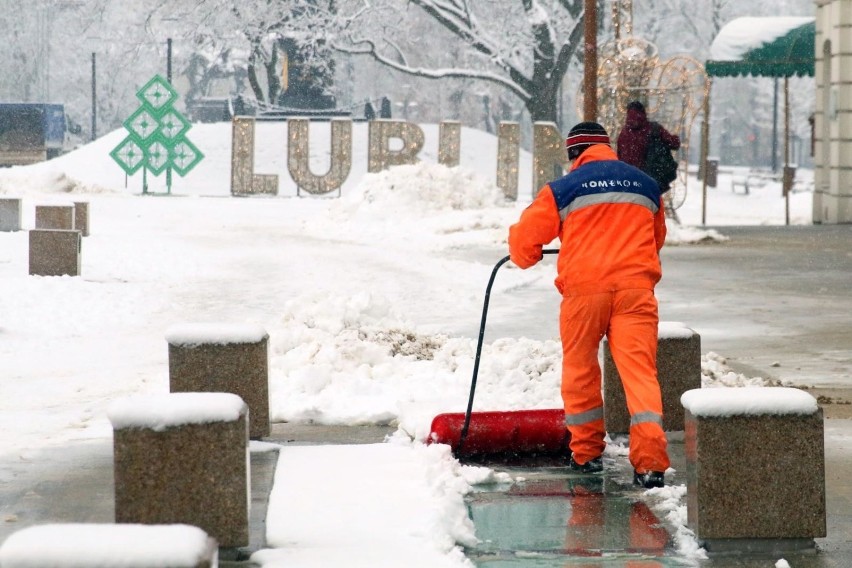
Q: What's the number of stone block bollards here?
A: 9